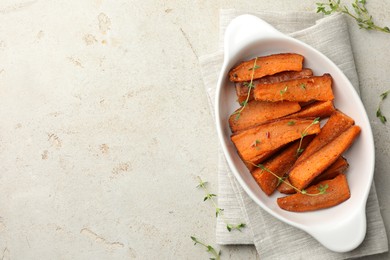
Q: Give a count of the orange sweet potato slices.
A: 11